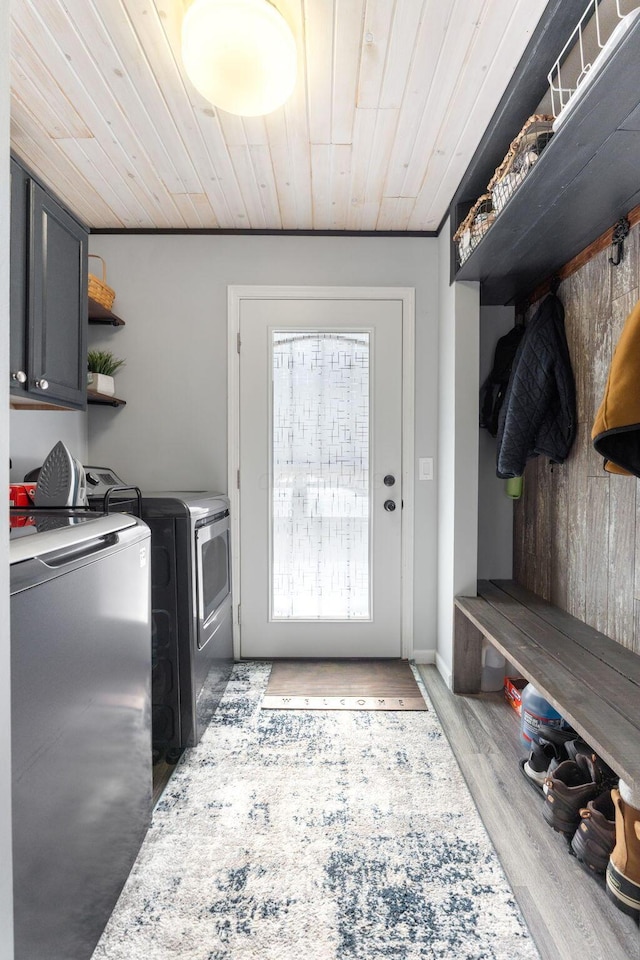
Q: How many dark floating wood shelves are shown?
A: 2